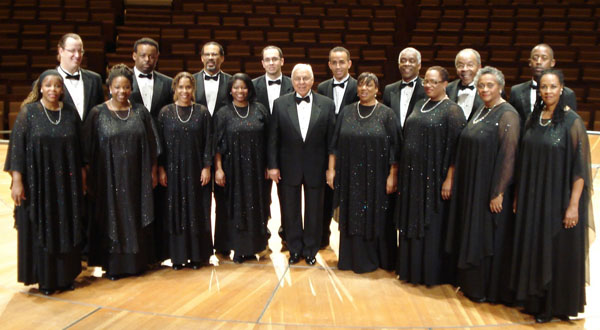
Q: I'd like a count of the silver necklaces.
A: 8